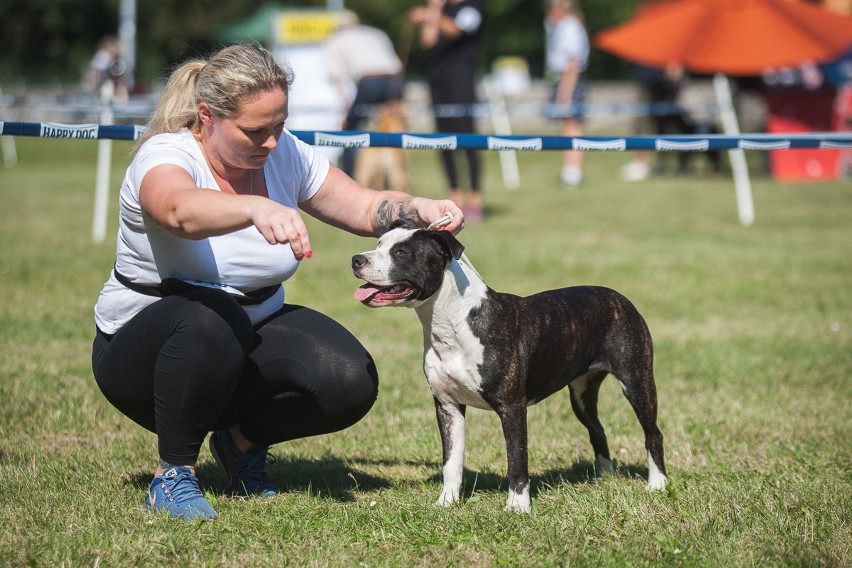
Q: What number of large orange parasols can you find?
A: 1